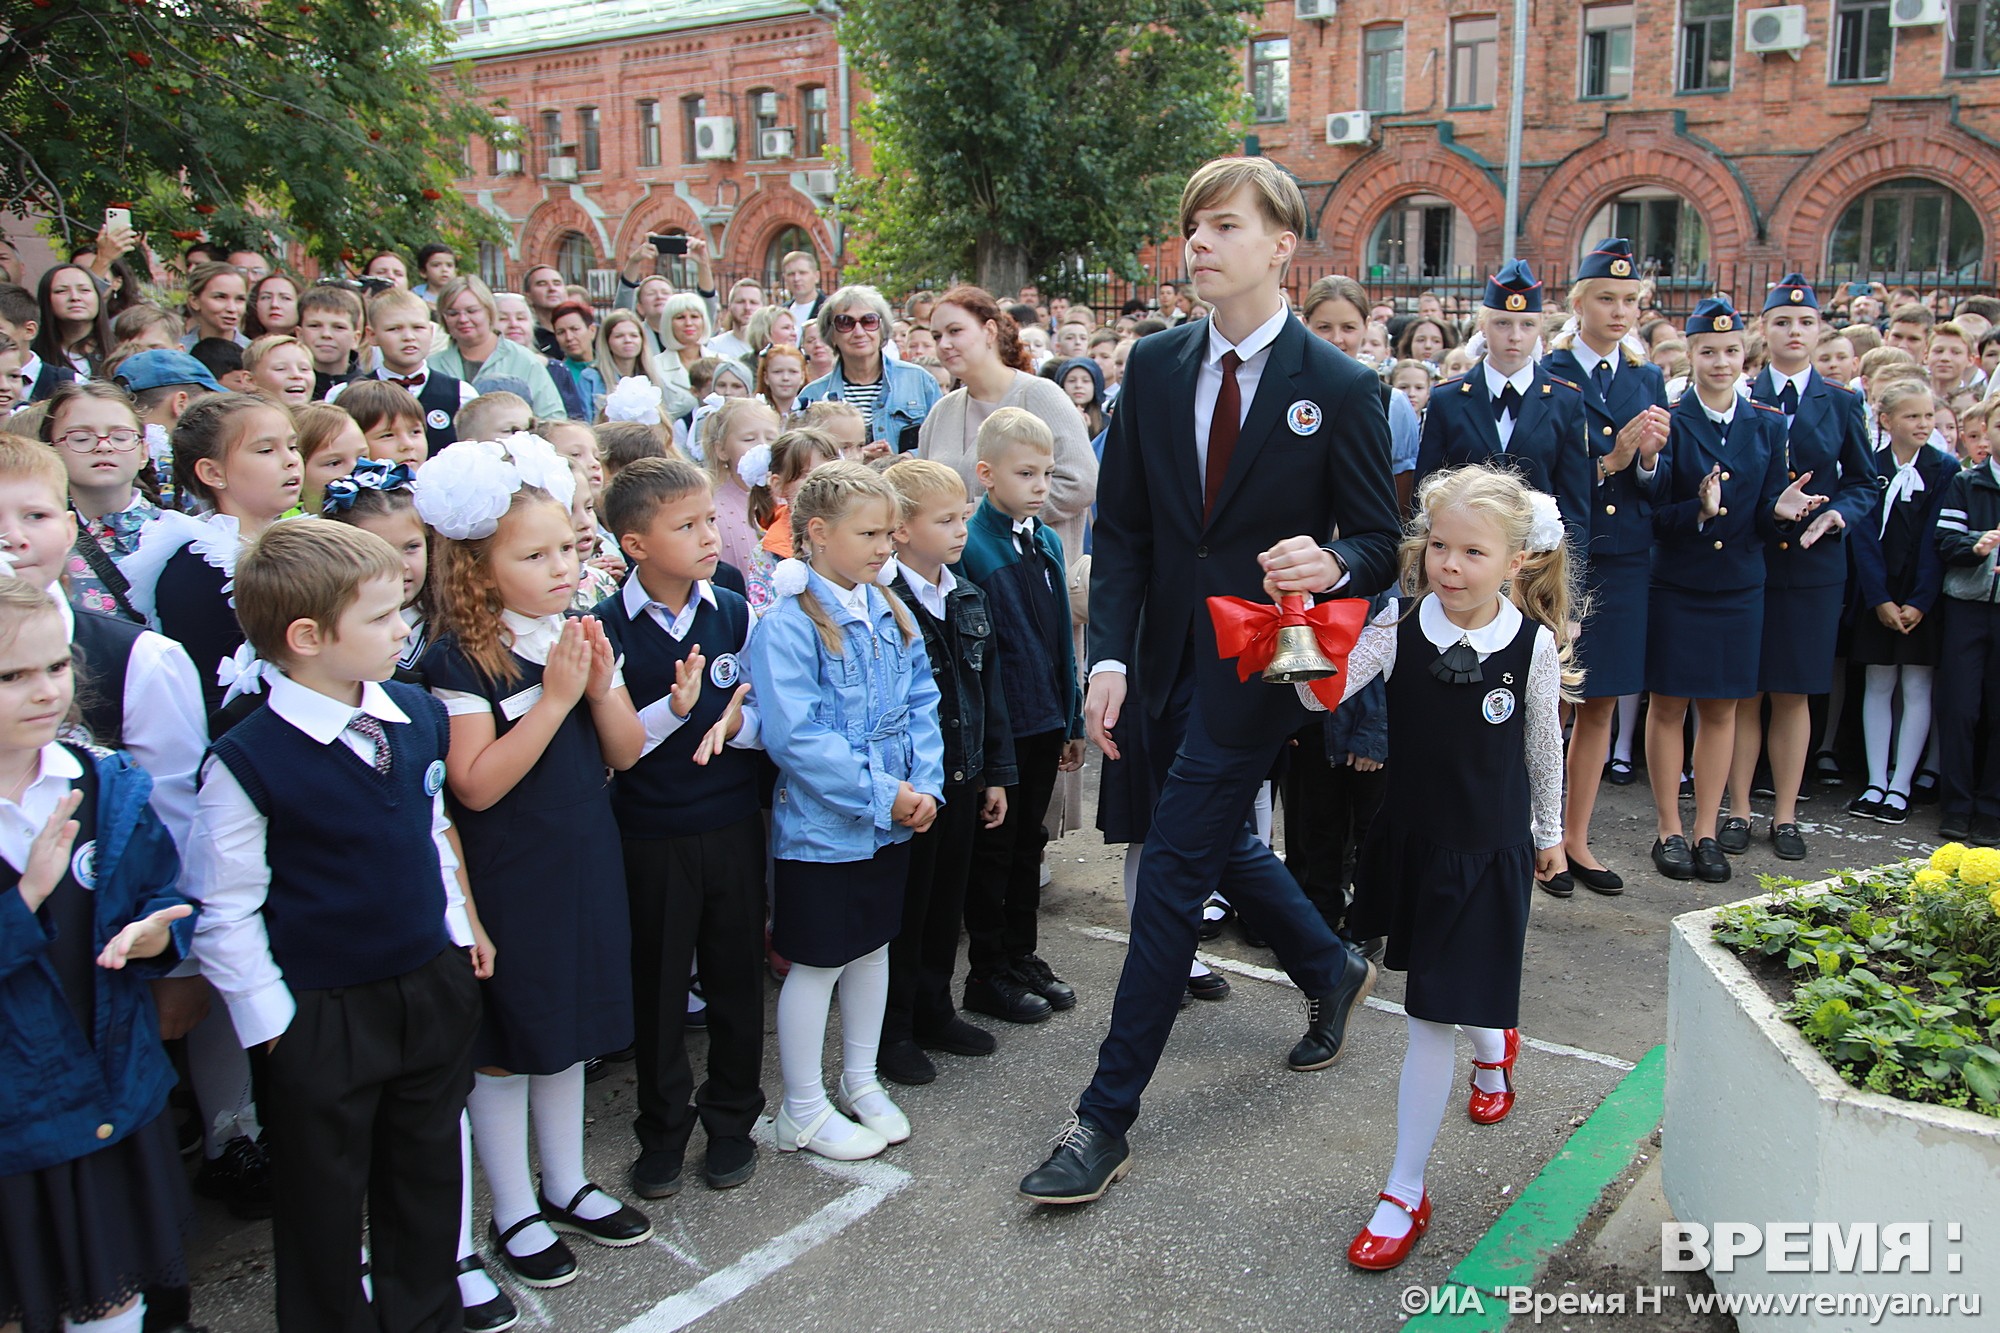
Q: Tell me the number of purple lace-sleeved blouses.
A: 0